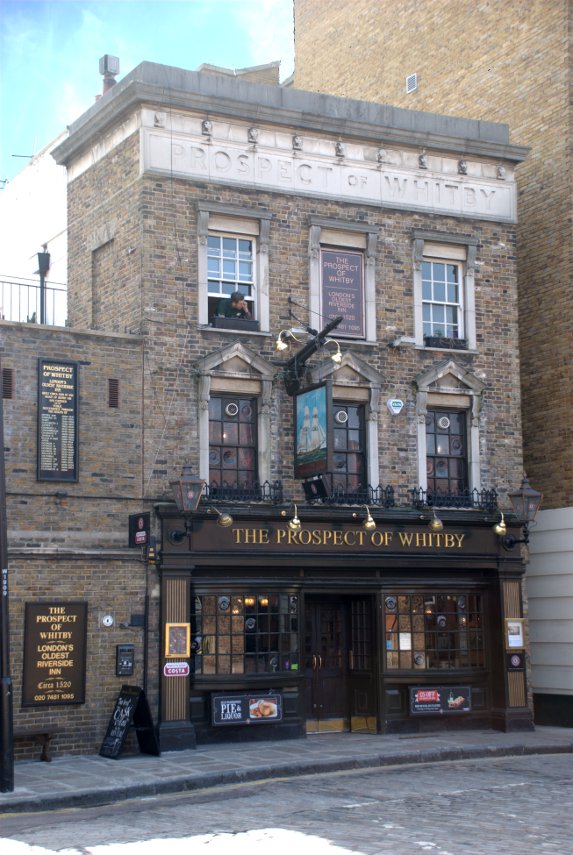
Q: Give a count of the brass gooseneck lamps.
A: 7